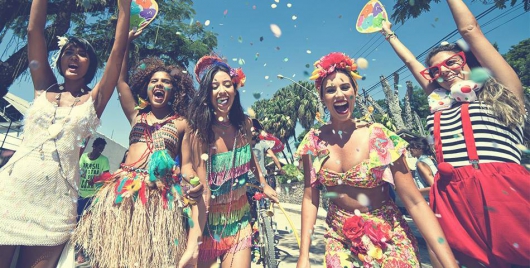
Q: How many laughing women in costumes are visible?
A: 5